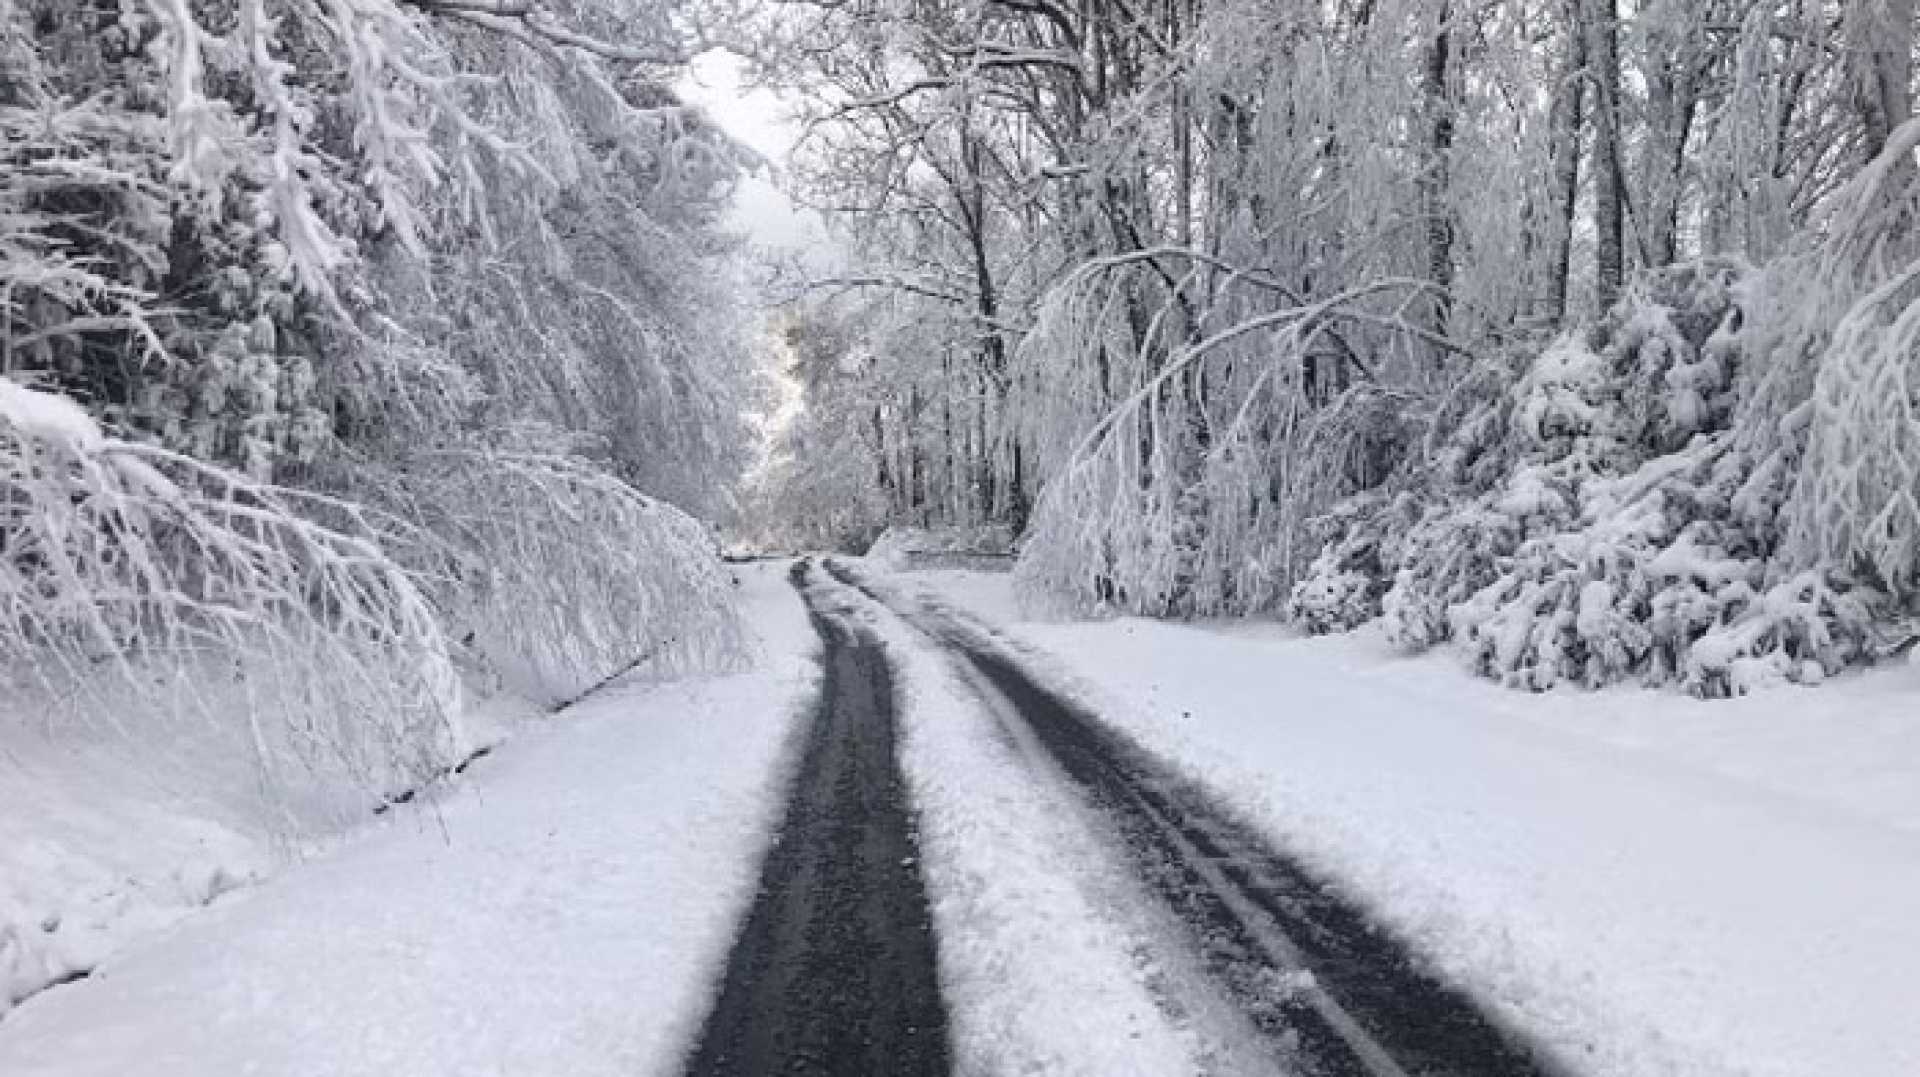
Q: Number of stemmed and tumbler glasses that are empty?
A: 0